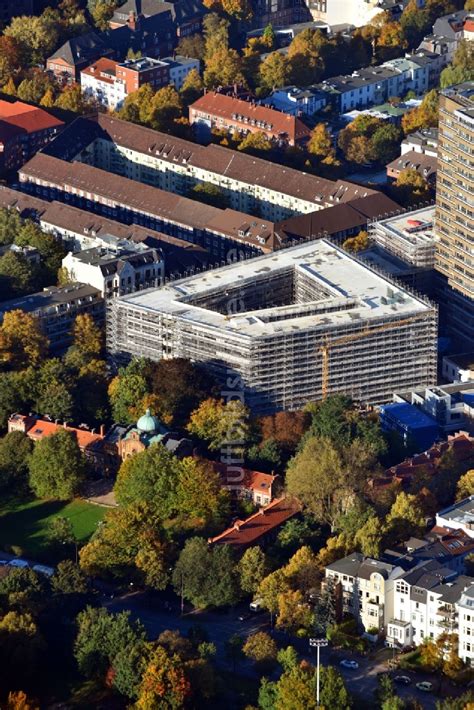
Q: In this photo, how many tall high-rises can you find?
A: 1